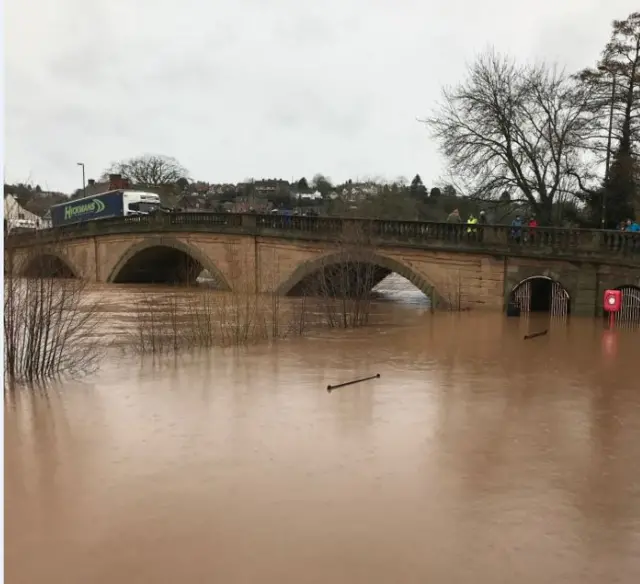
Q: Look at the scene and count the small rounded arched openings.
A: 2